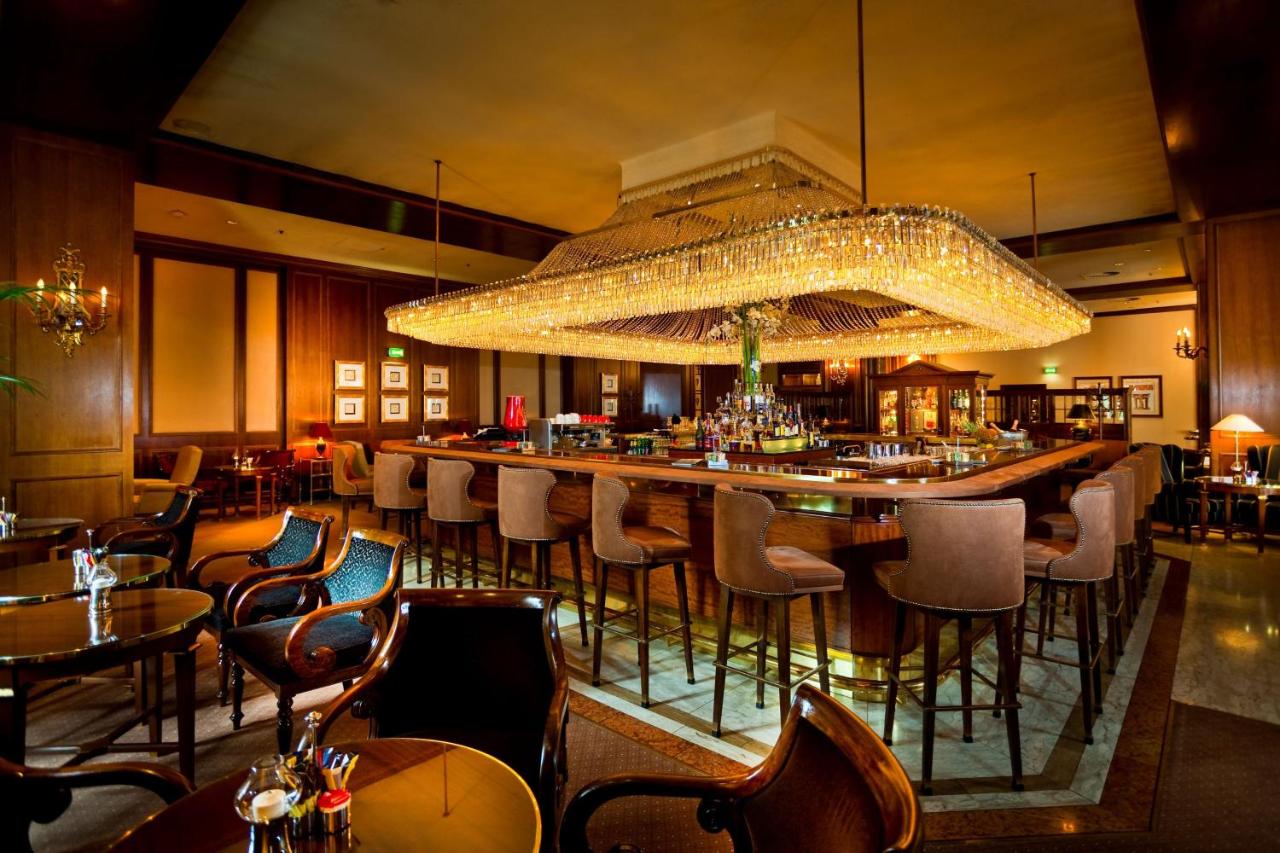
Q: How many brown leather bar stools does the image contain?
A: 12